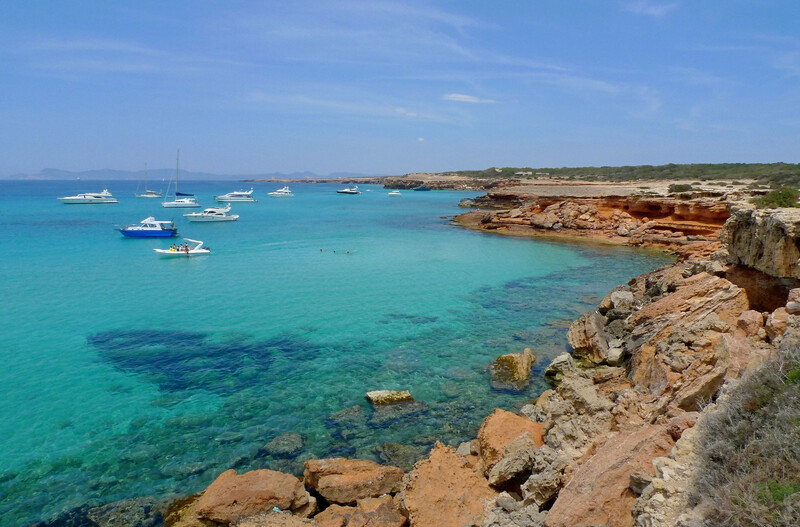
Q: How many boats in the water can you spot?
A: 10